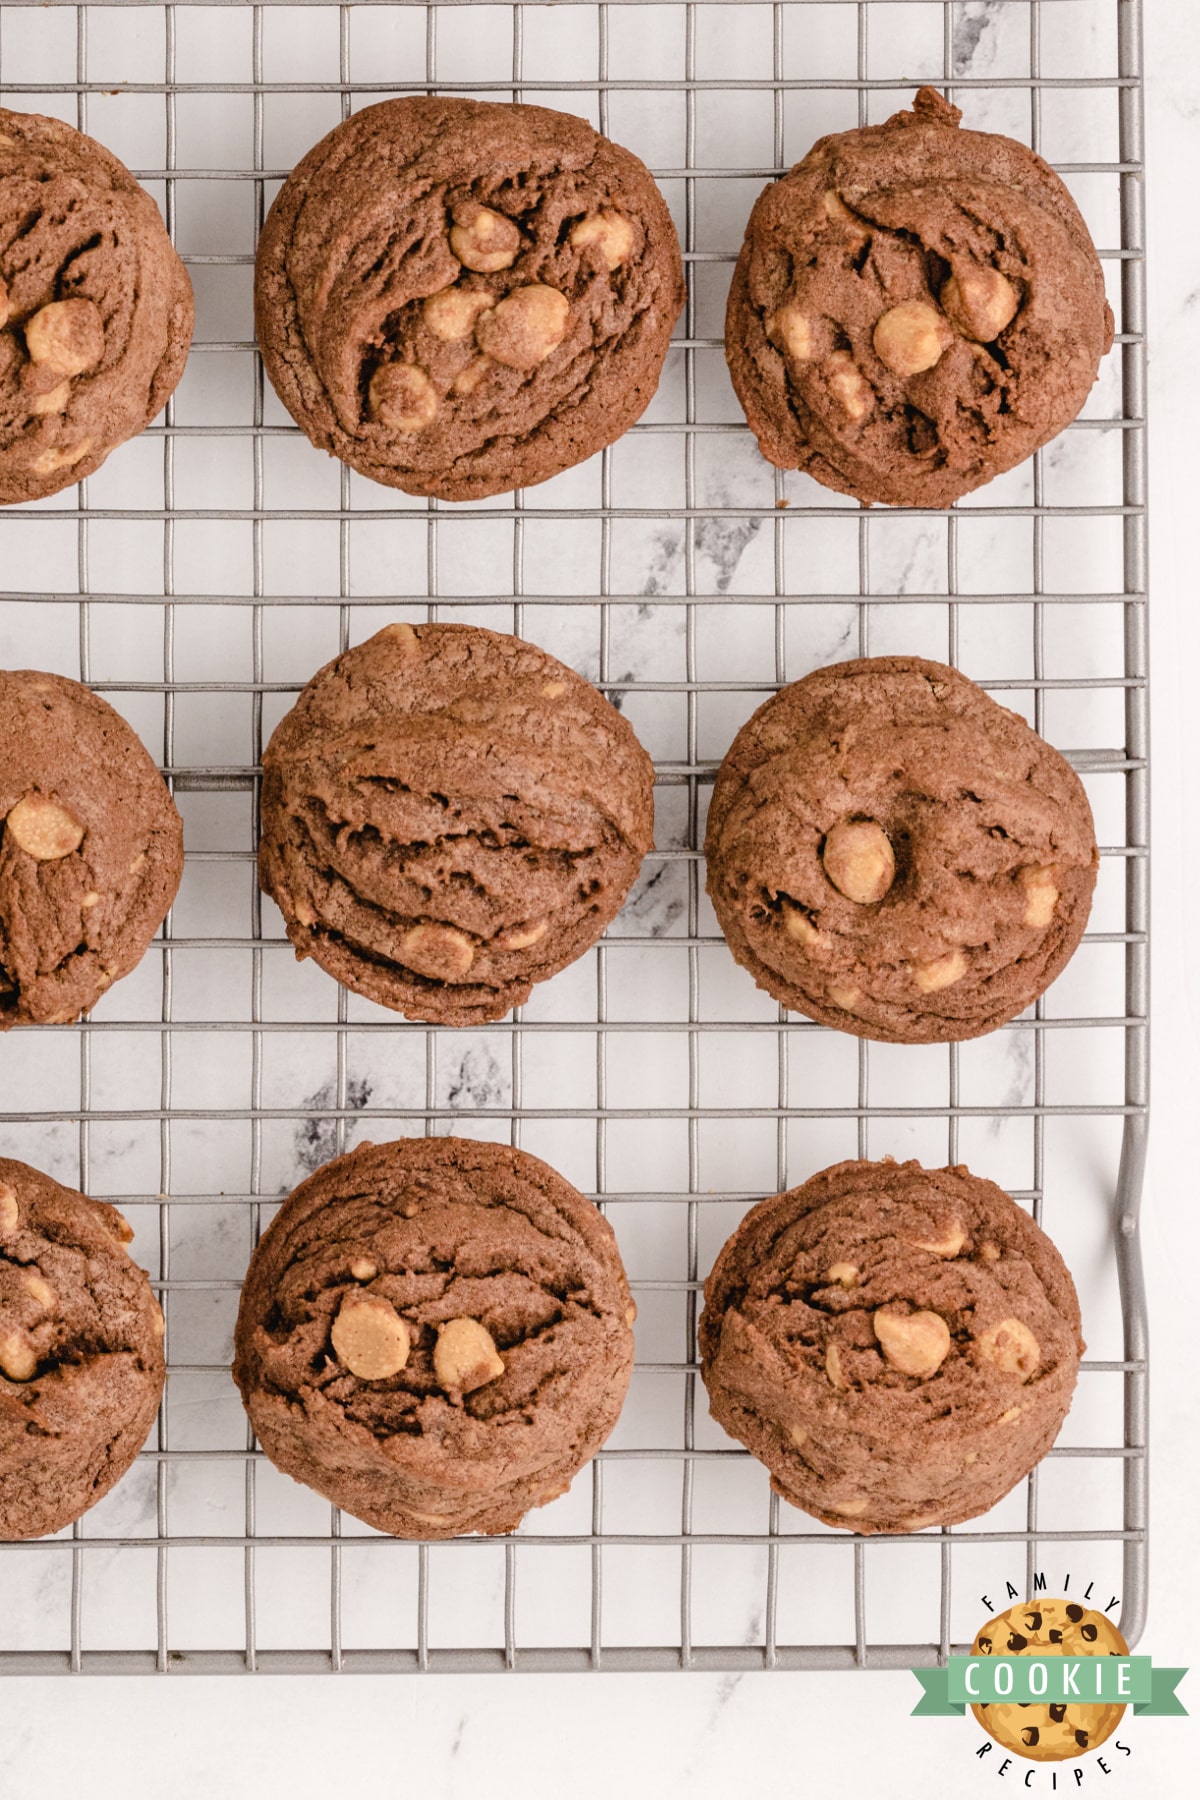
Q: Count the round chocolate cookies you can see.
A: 9